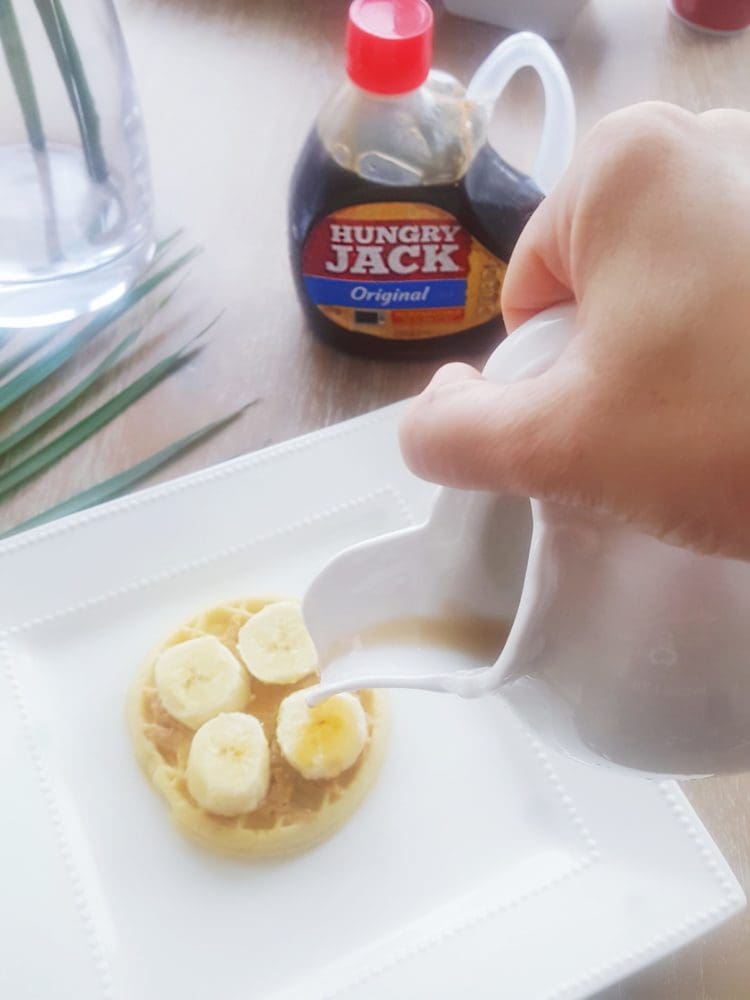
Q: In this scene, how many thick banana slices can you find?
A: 4